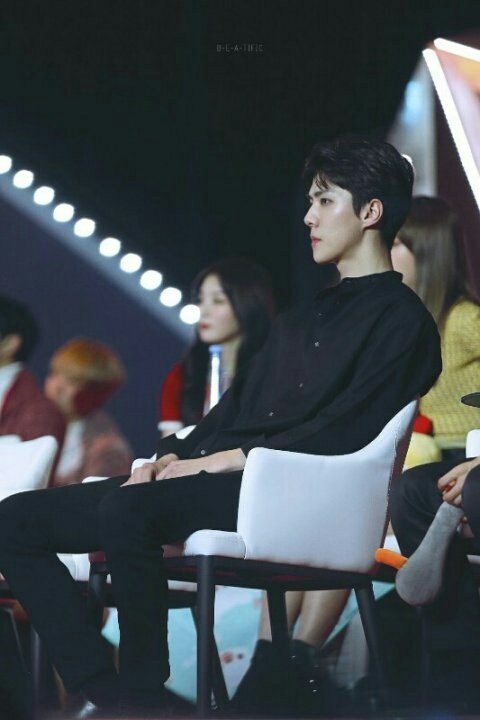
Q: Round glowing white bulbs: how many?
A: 10